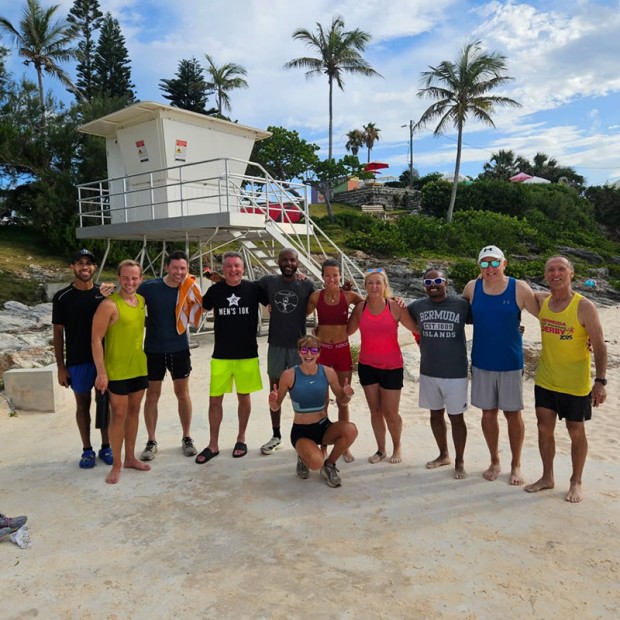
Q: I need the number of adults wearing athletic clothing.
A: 11